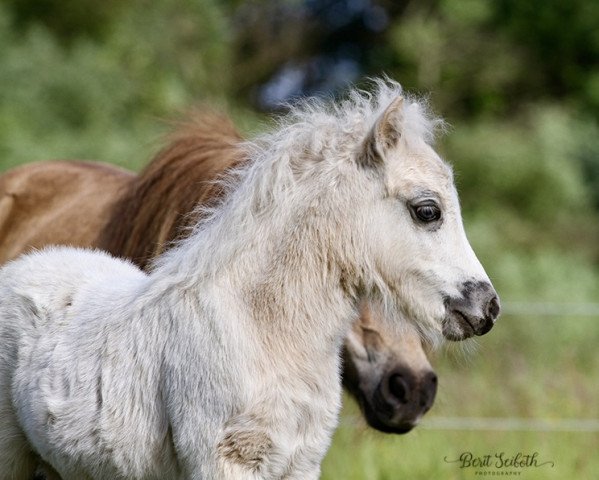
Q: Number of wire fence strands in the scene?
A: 2